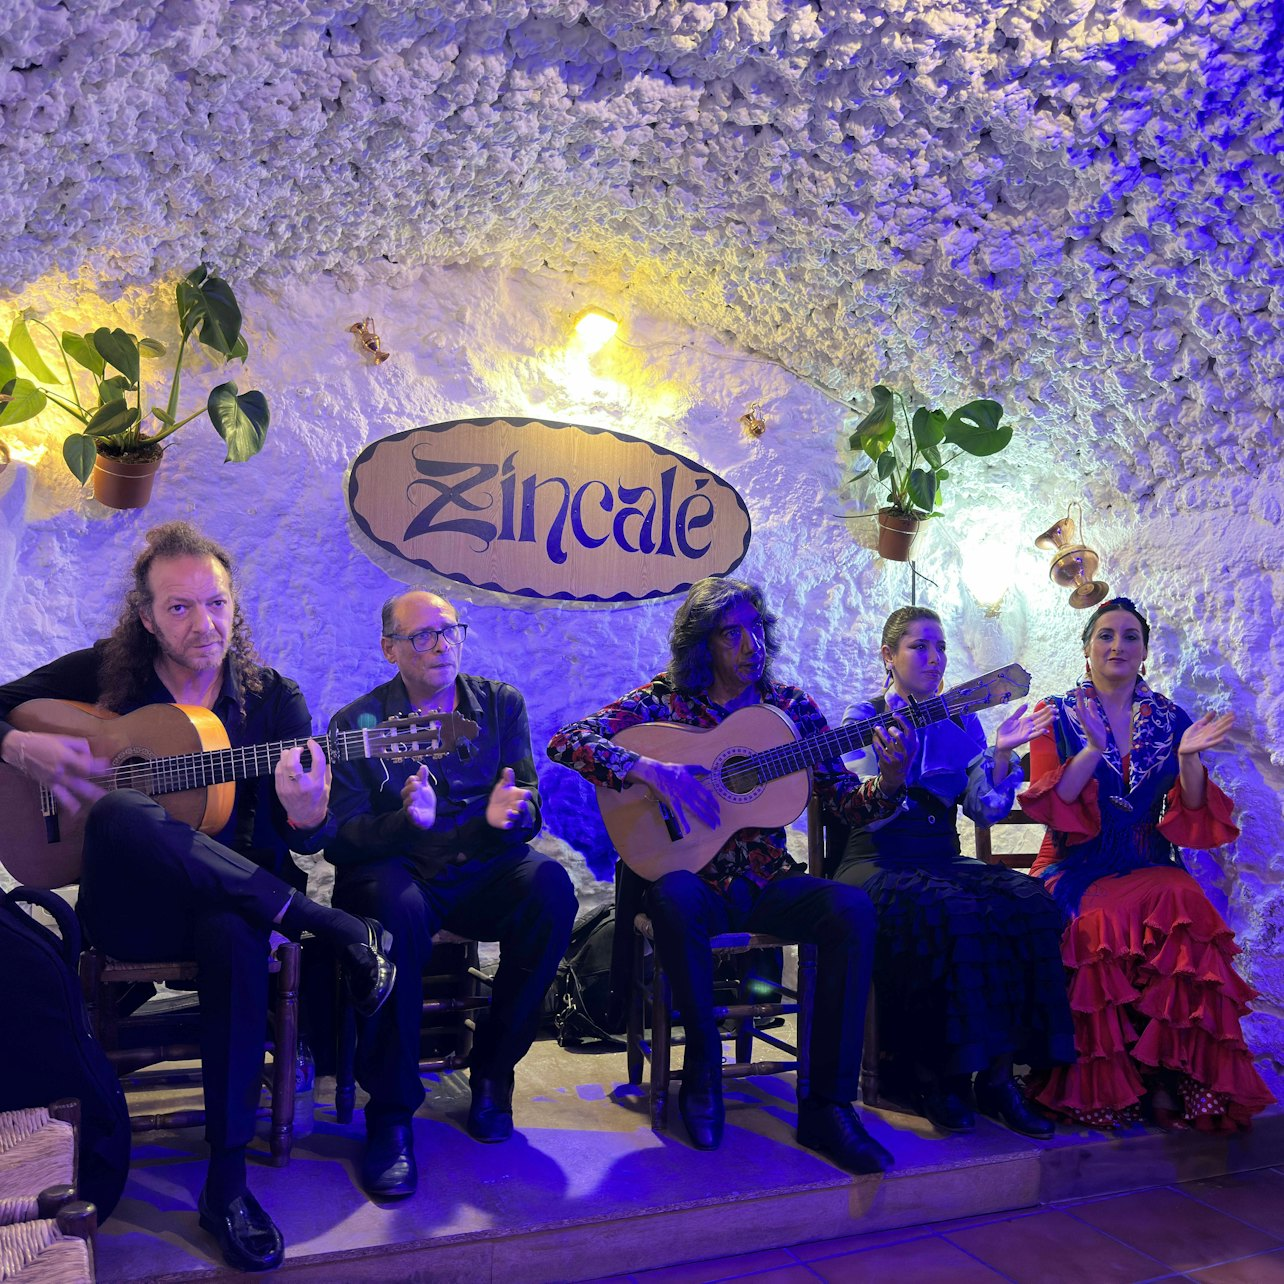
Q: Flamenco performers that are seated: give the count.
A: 5